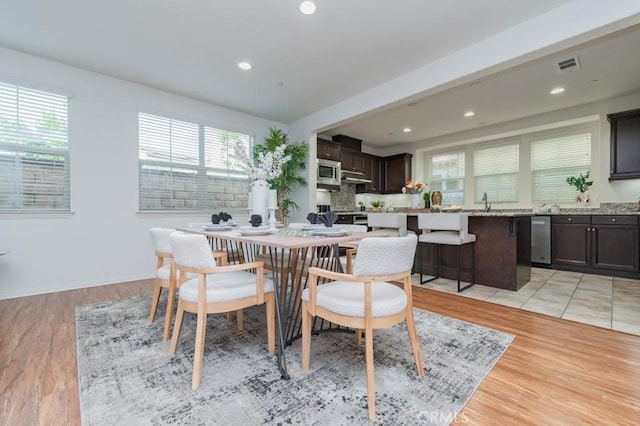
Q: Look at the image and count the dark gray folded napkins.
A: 5